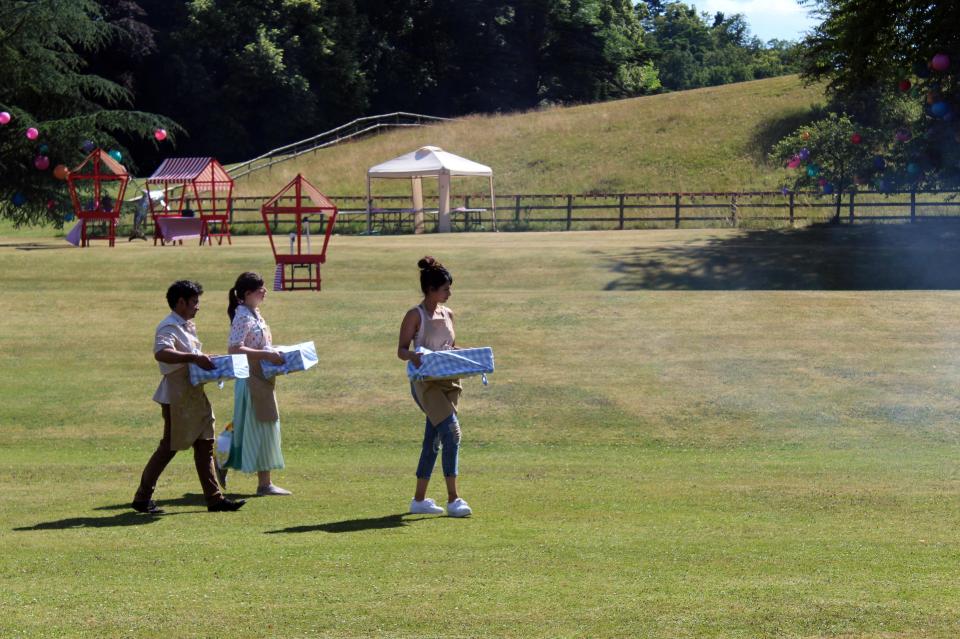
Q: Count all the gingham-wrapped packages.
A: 3